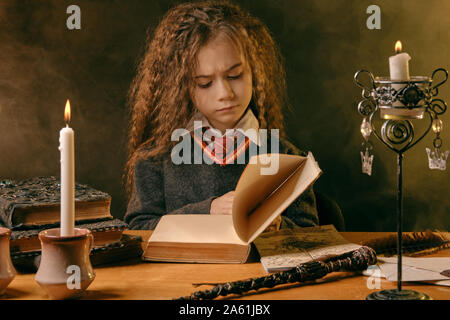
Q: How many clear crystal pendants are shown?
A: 2